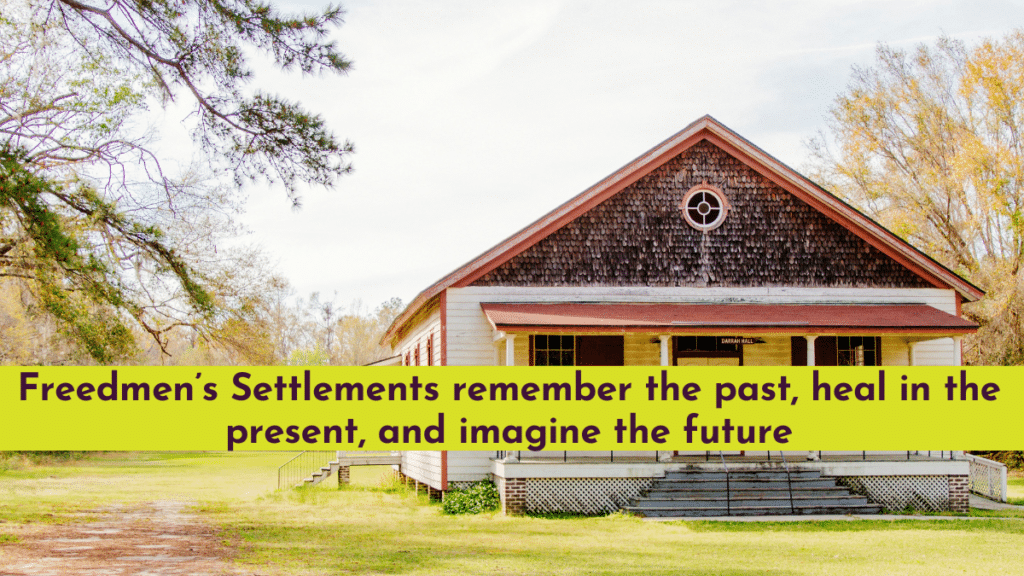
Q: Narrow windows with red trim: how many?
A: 3